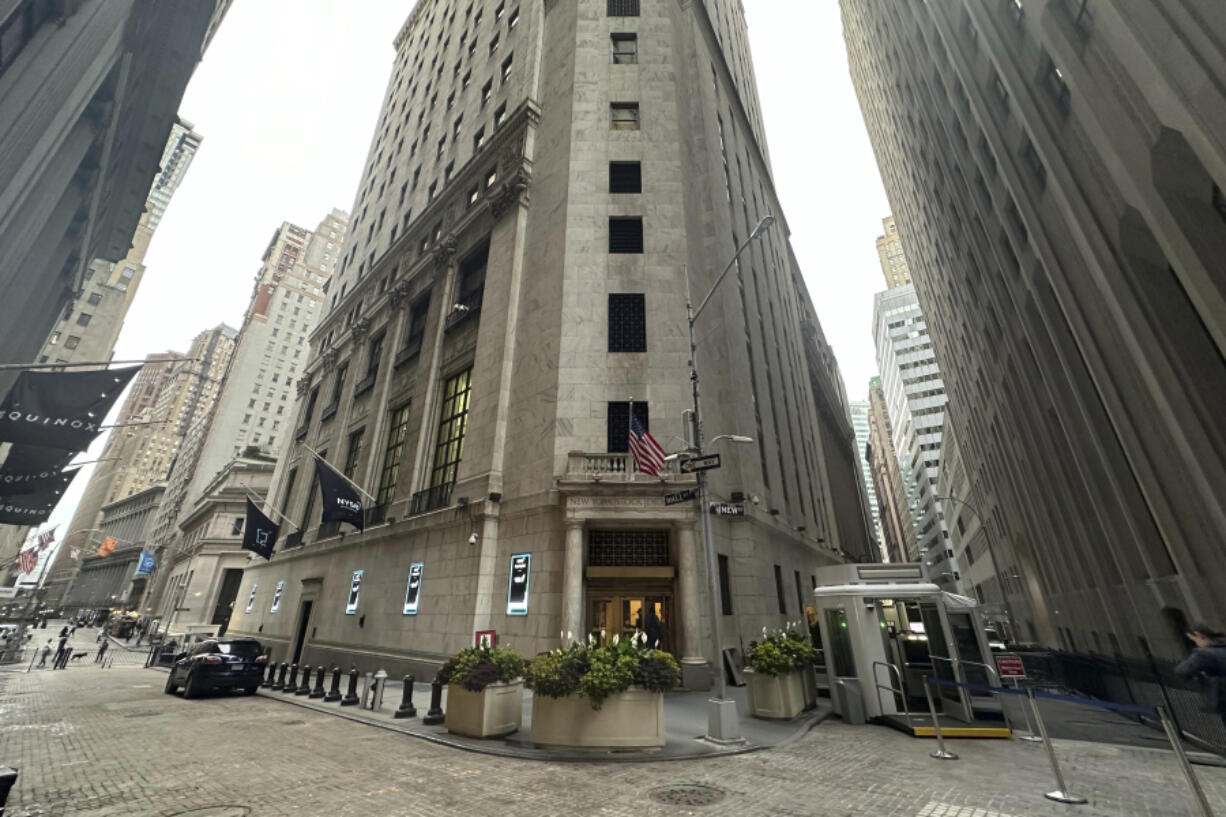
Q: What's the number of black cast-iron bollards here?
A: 9